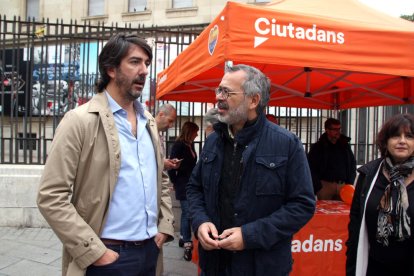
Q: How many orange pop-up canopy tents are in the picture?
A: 1